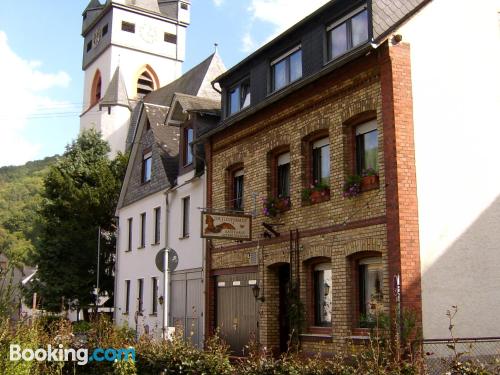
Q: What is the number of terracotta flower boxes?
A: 3